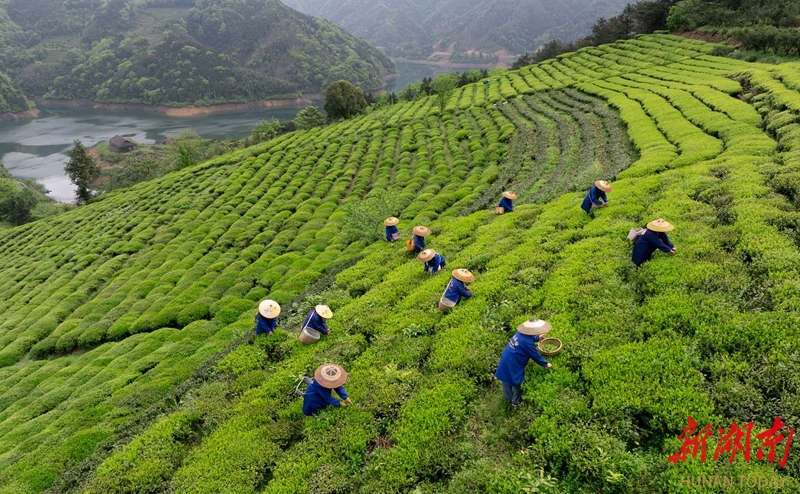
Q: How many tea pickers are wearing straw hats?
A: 11